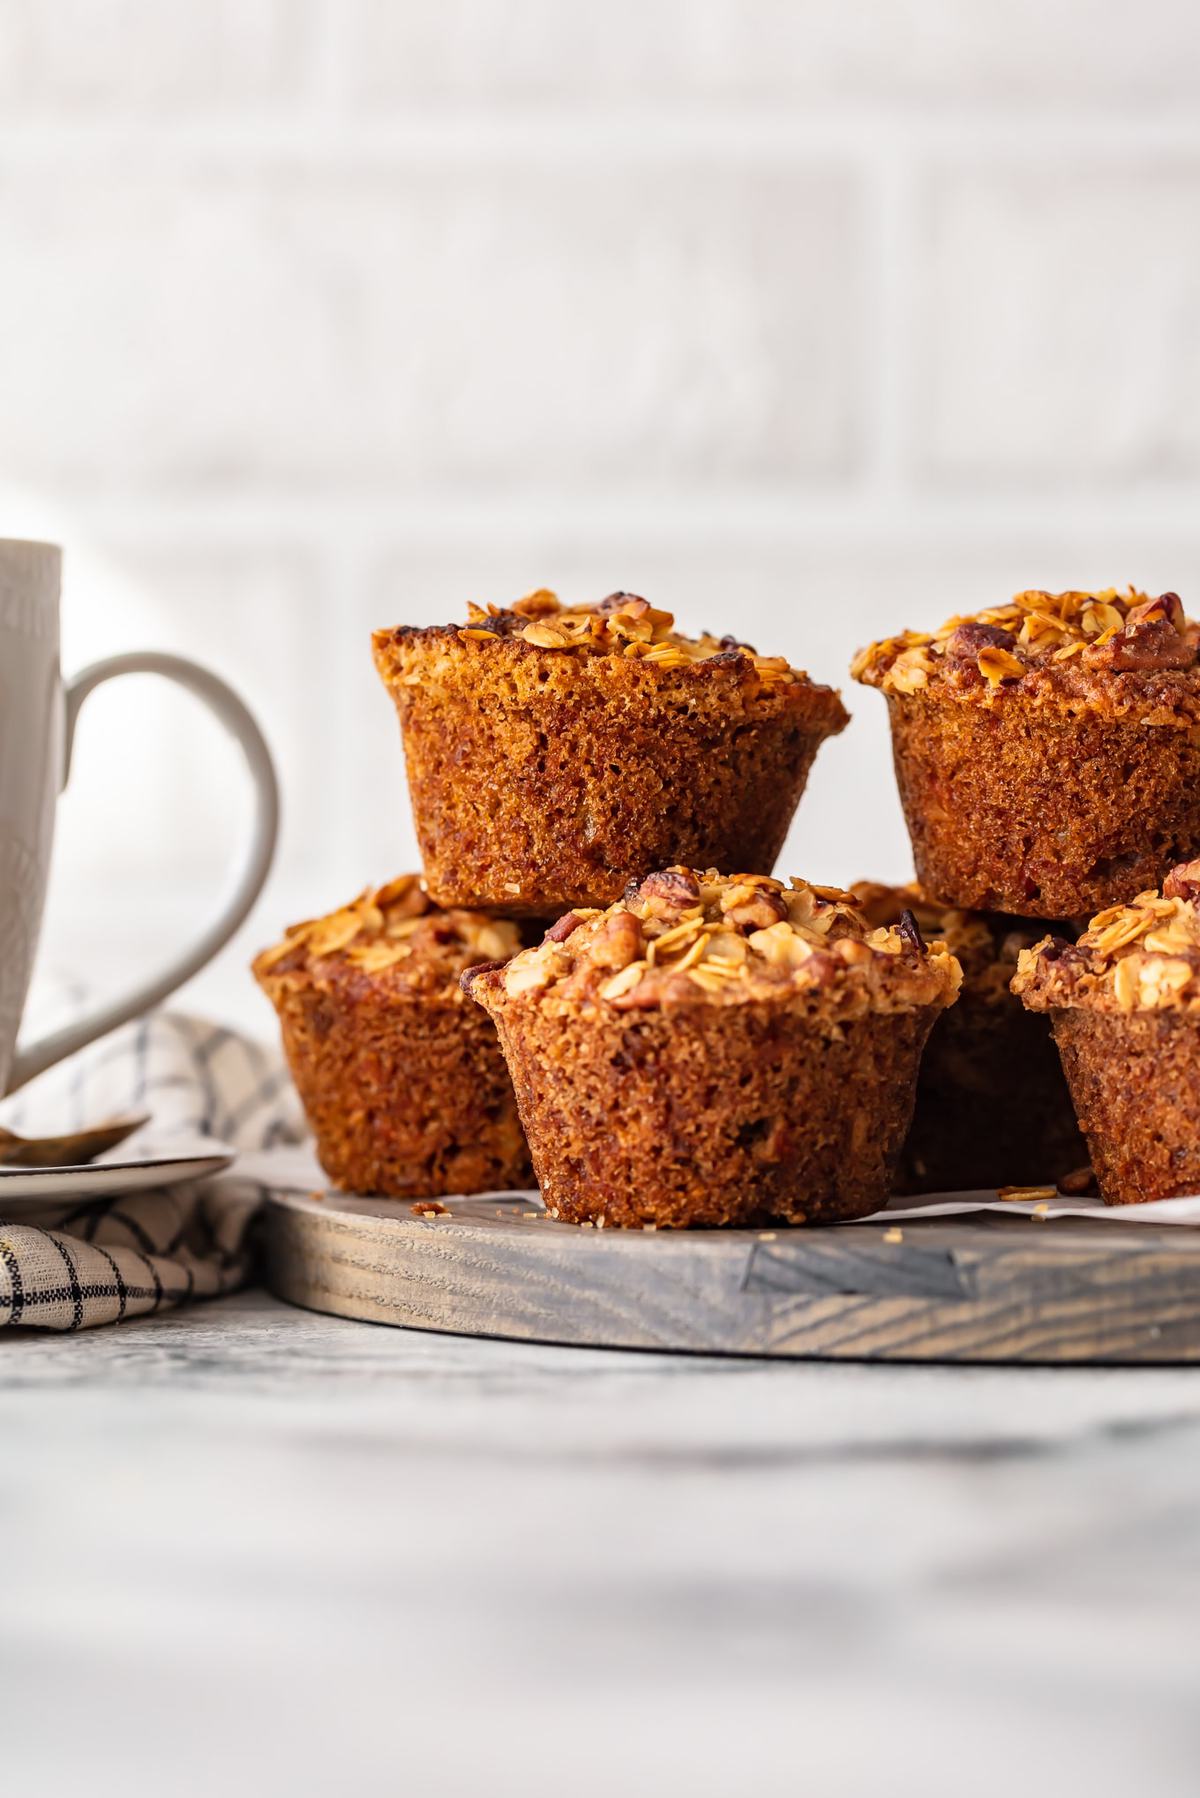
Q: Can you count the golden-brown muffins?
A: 6